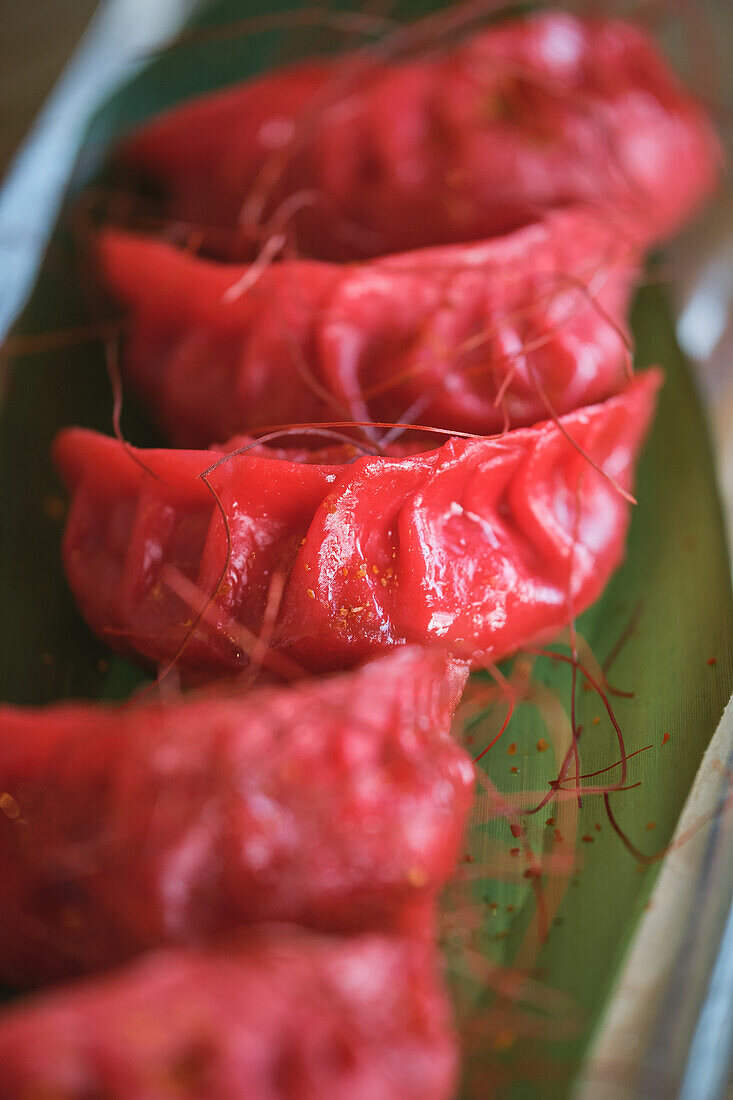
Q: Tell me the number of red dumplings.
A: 5